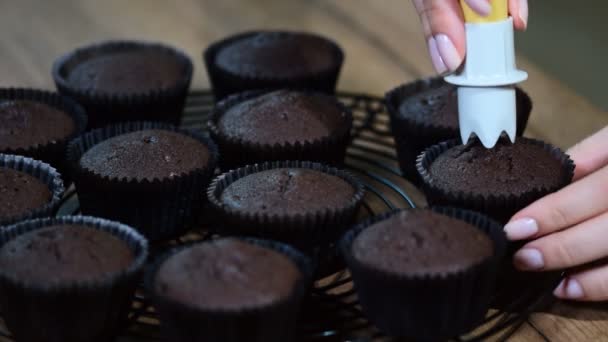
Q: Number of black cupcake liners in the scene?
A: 12